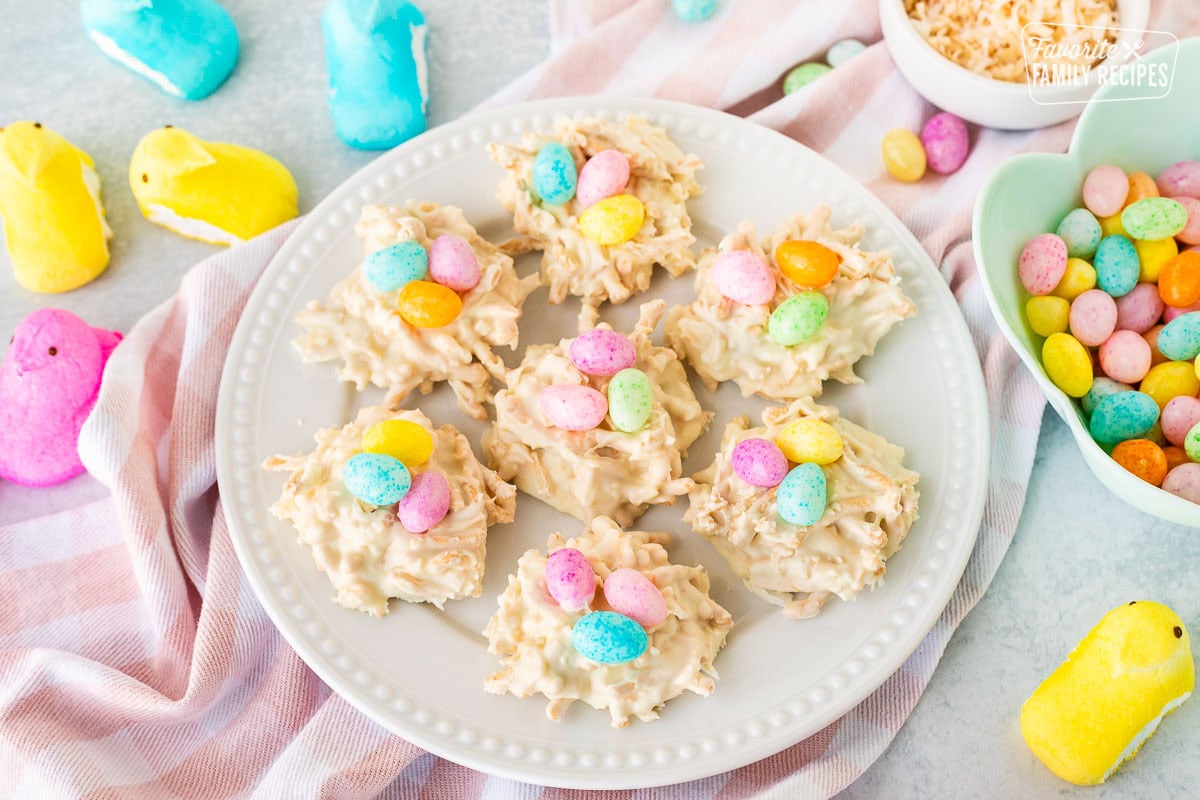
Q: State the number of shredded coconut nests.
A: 7